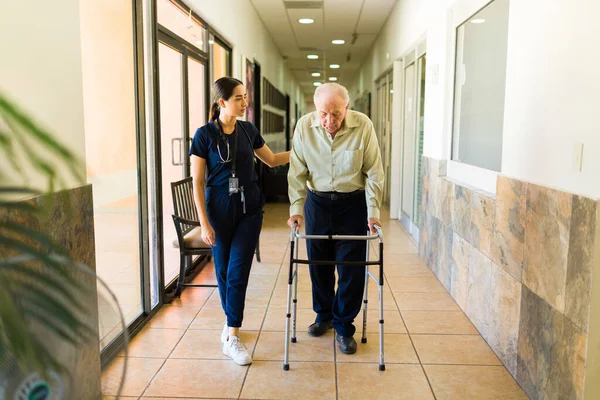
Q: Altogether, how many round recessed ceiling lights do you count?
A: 7